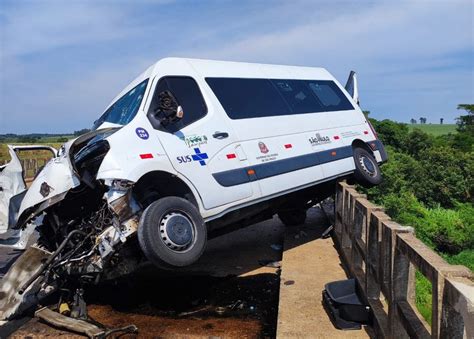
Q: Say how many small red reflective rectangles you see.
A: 5